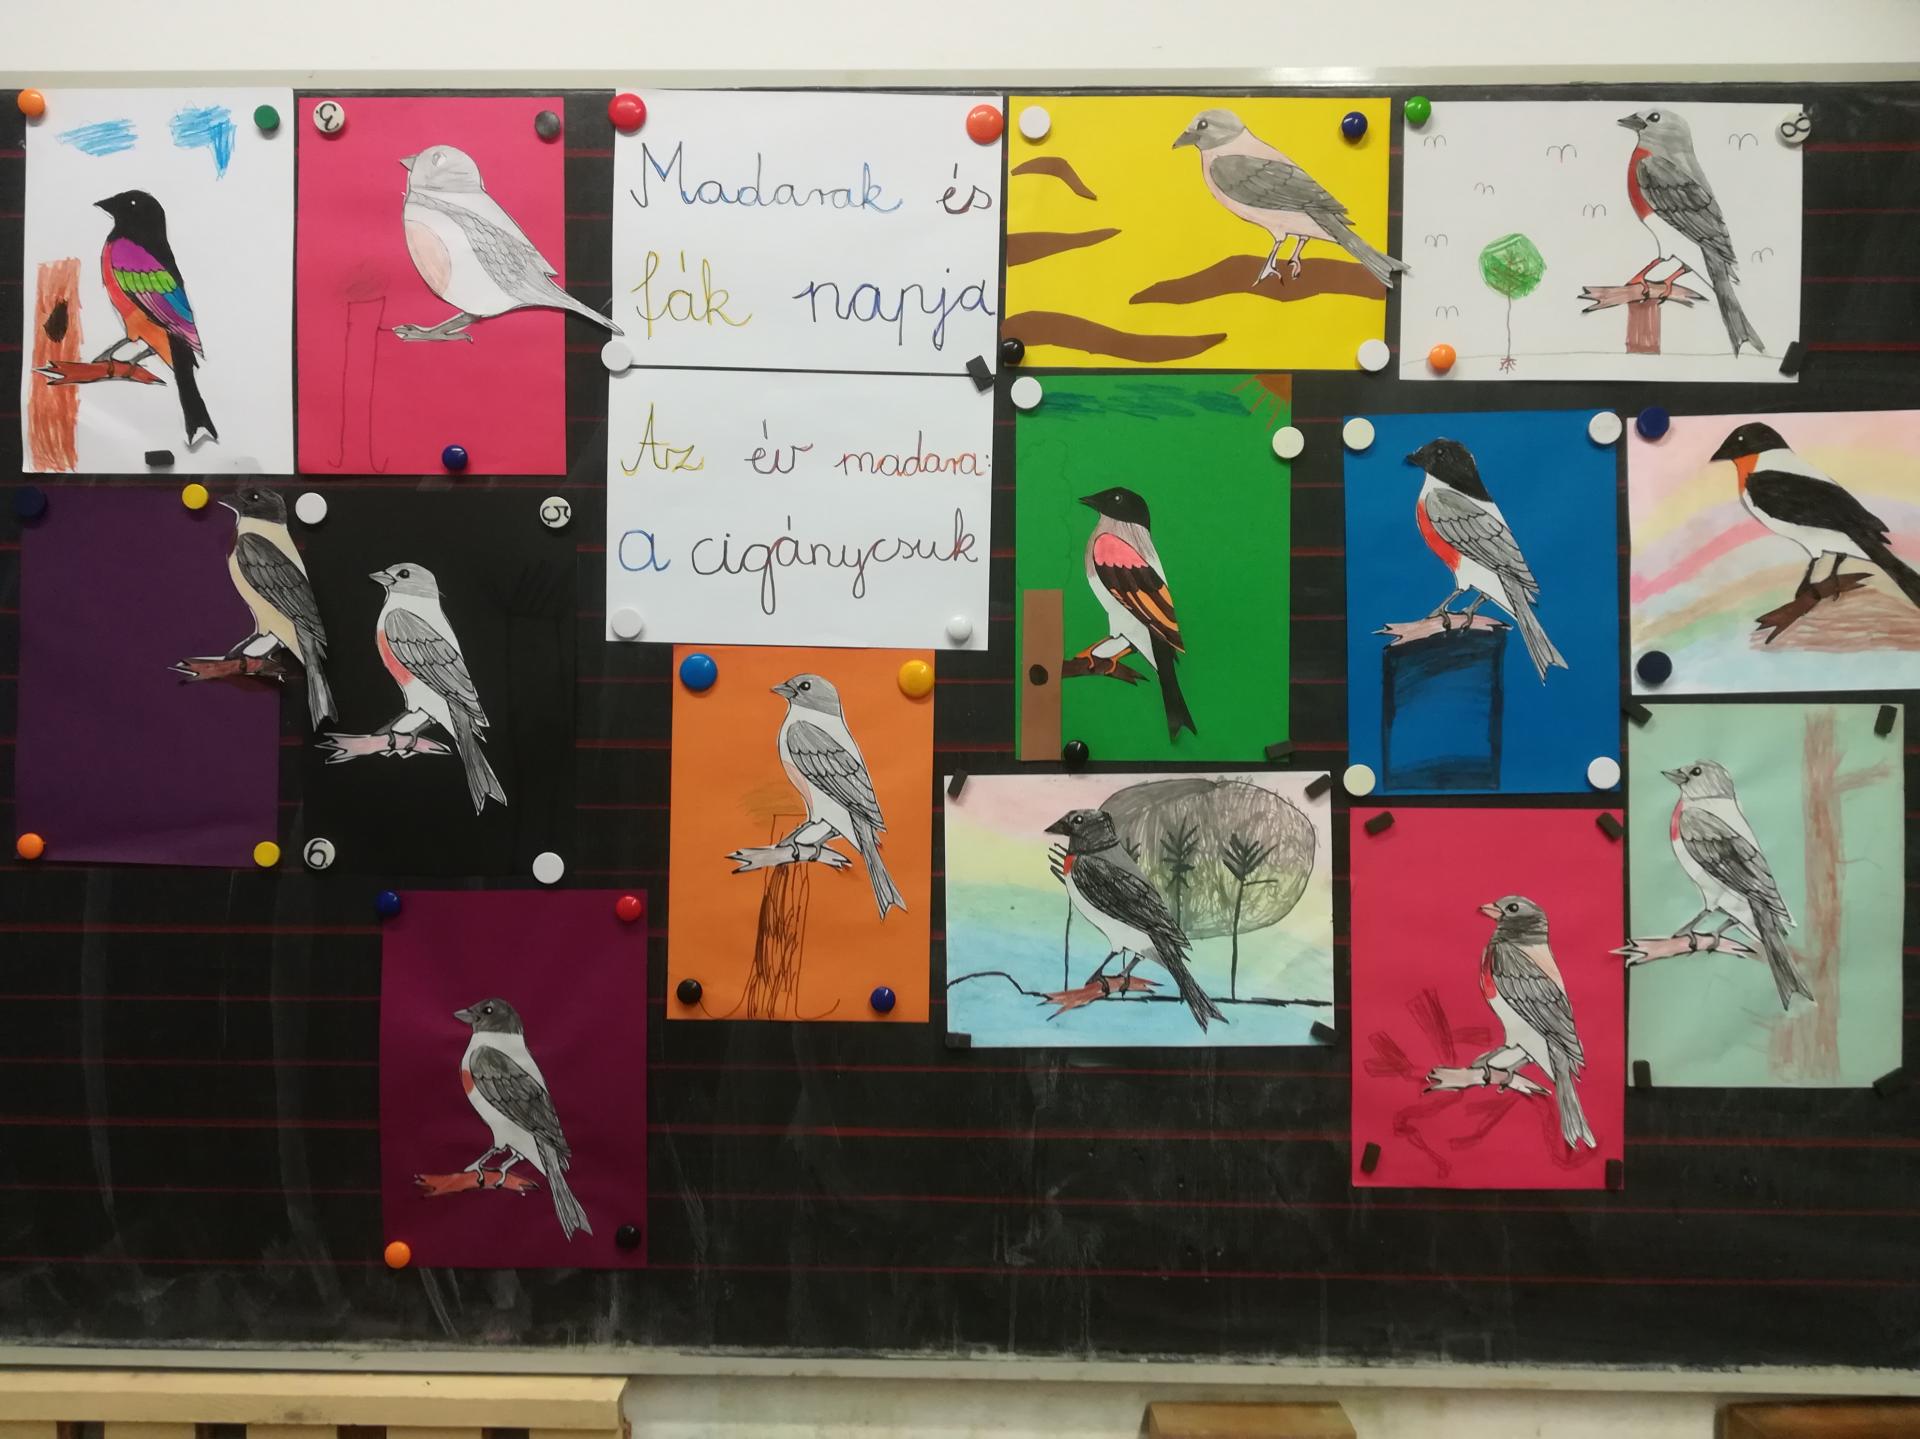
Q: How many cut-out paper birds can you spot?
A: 14